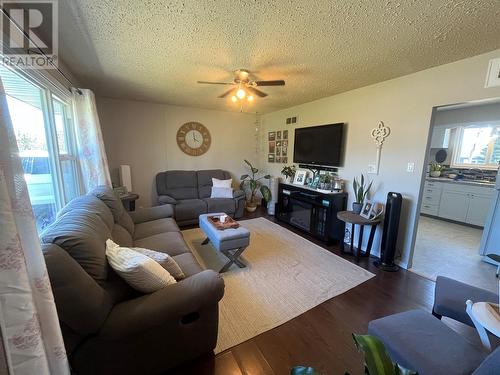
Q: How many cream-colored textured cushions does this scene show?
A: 2